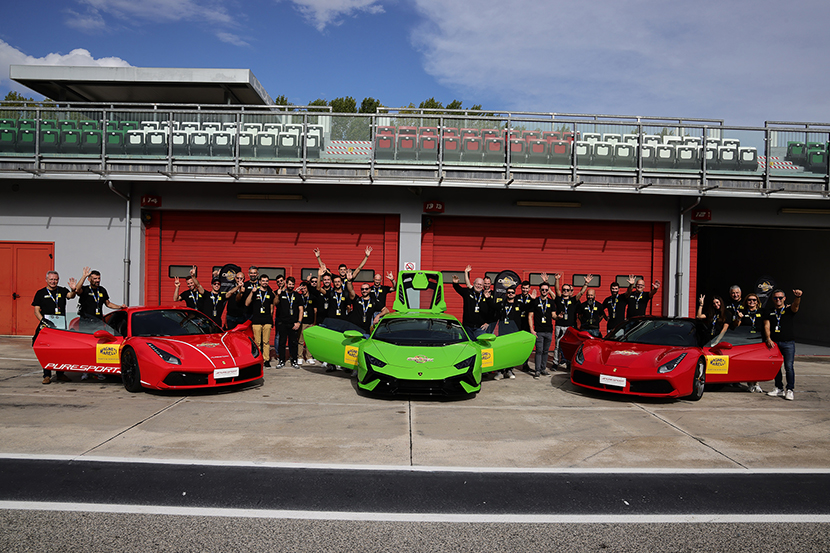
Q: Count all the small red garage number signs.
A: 3